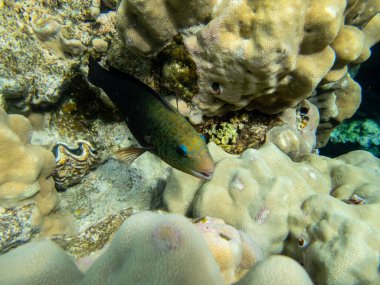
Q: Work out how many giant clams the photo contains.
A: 1